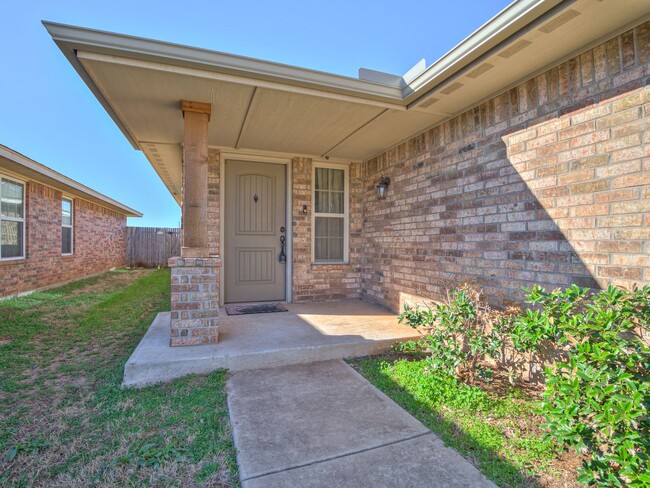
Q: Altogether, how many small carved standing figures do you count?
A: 0